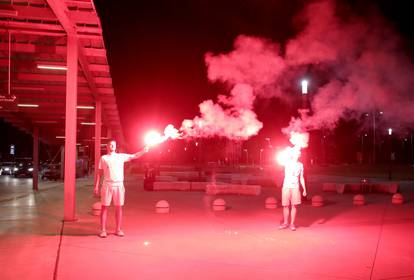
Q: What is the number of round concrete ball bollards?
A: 7